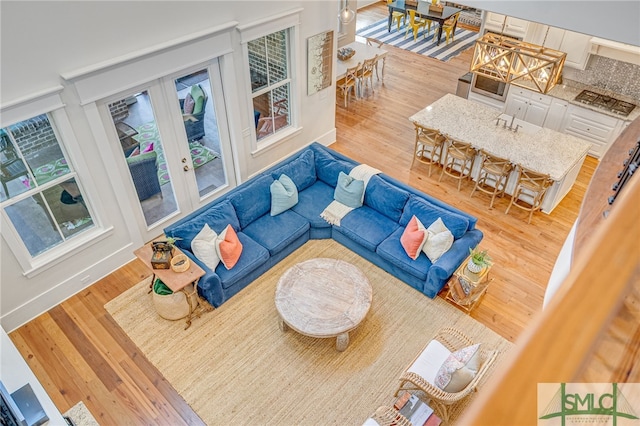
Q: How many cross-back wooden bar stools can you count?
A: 4